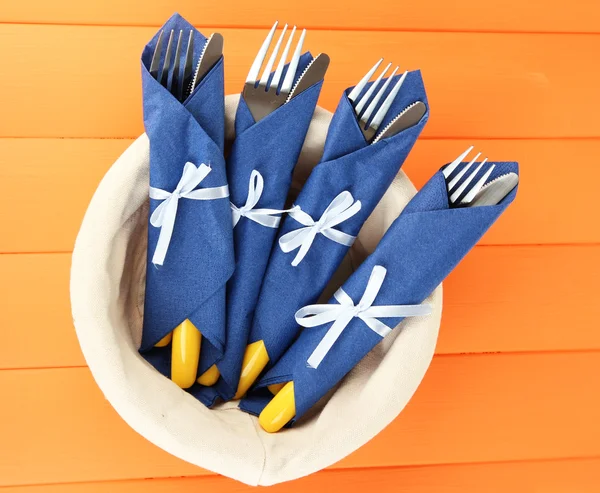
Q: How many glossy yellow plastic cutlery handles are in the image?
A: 6